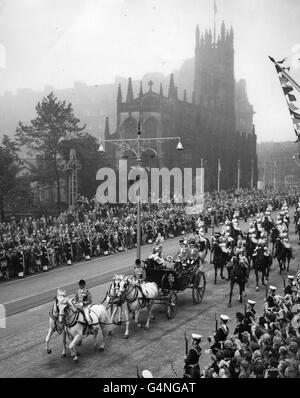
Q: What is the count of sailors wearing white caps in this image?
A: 6